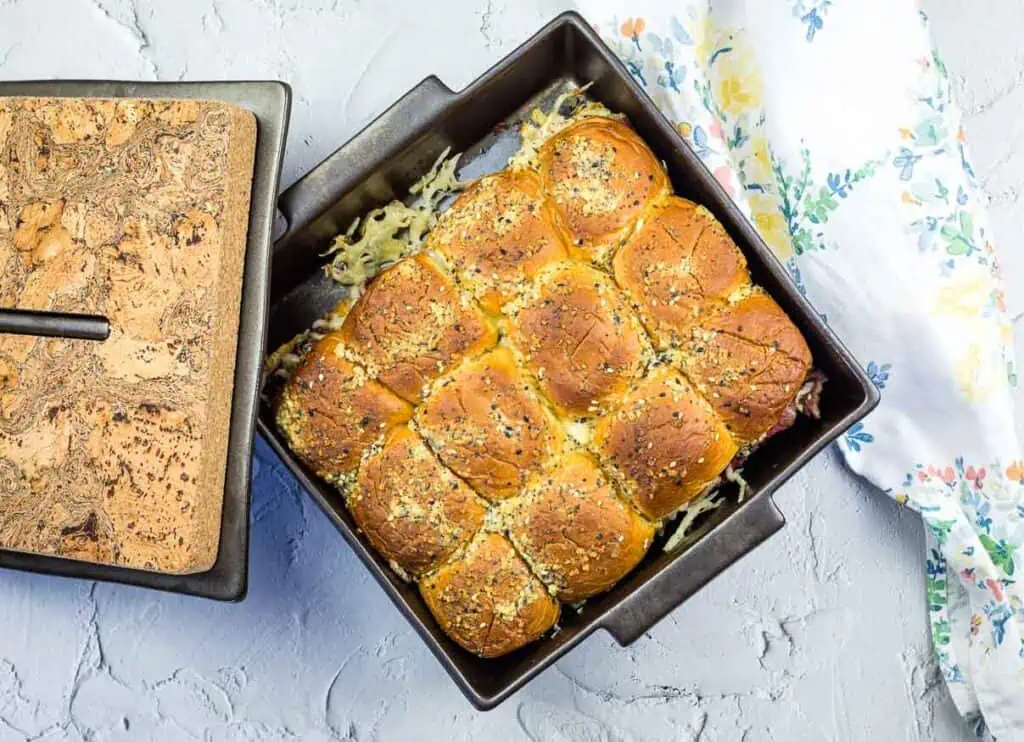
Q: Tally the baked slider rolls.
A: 12